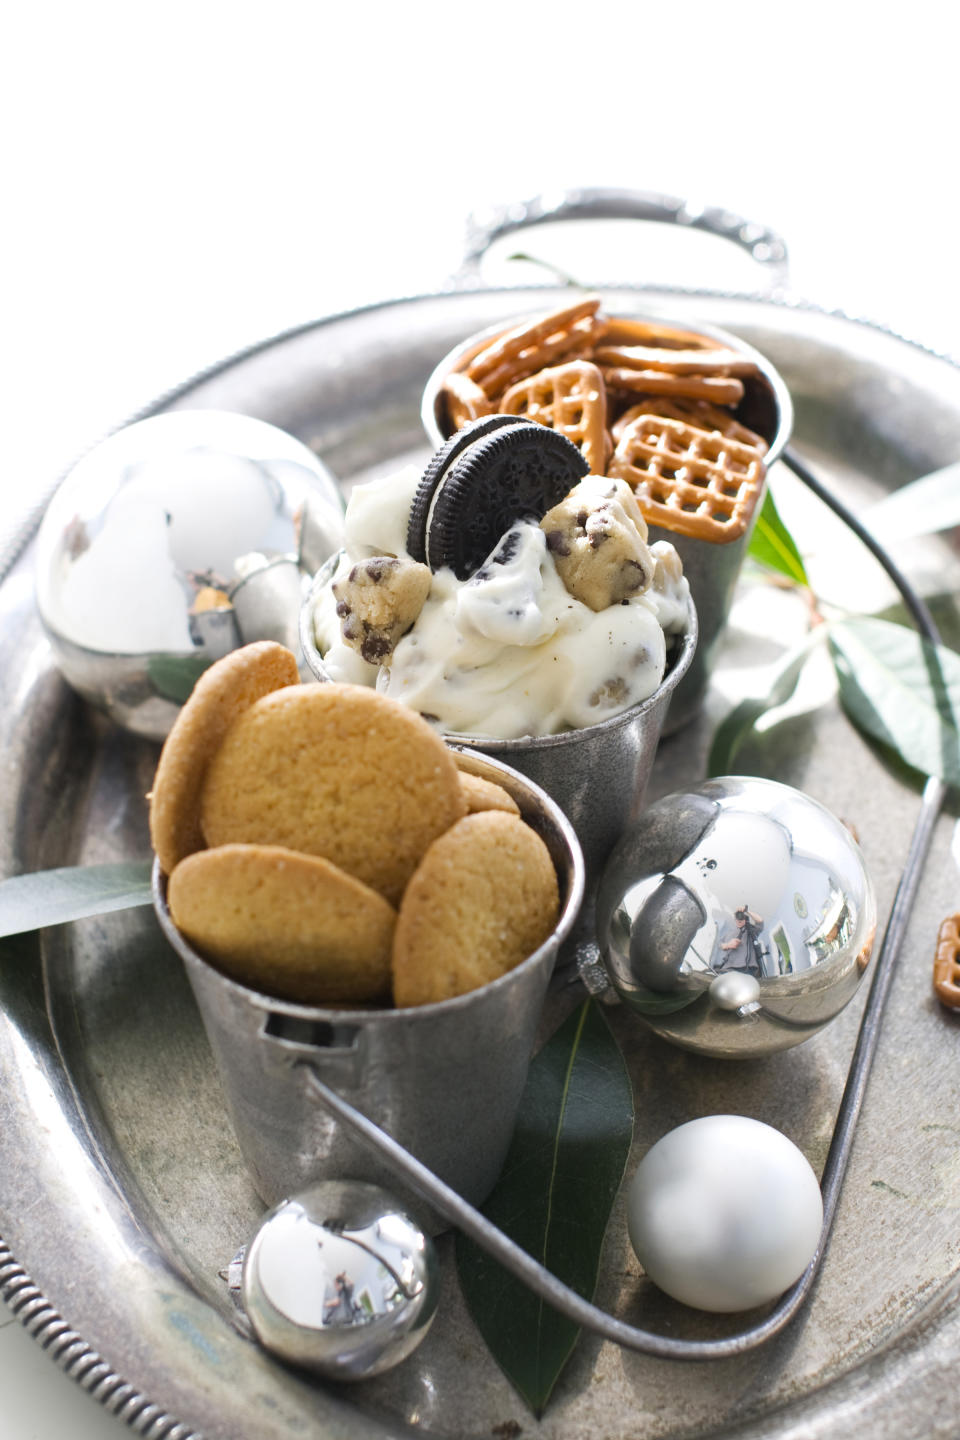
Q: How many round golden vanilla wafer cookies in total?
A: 5